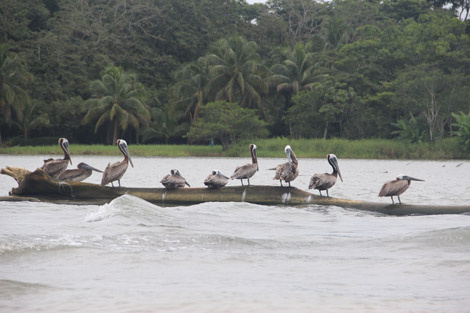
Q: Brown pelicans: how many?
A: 9